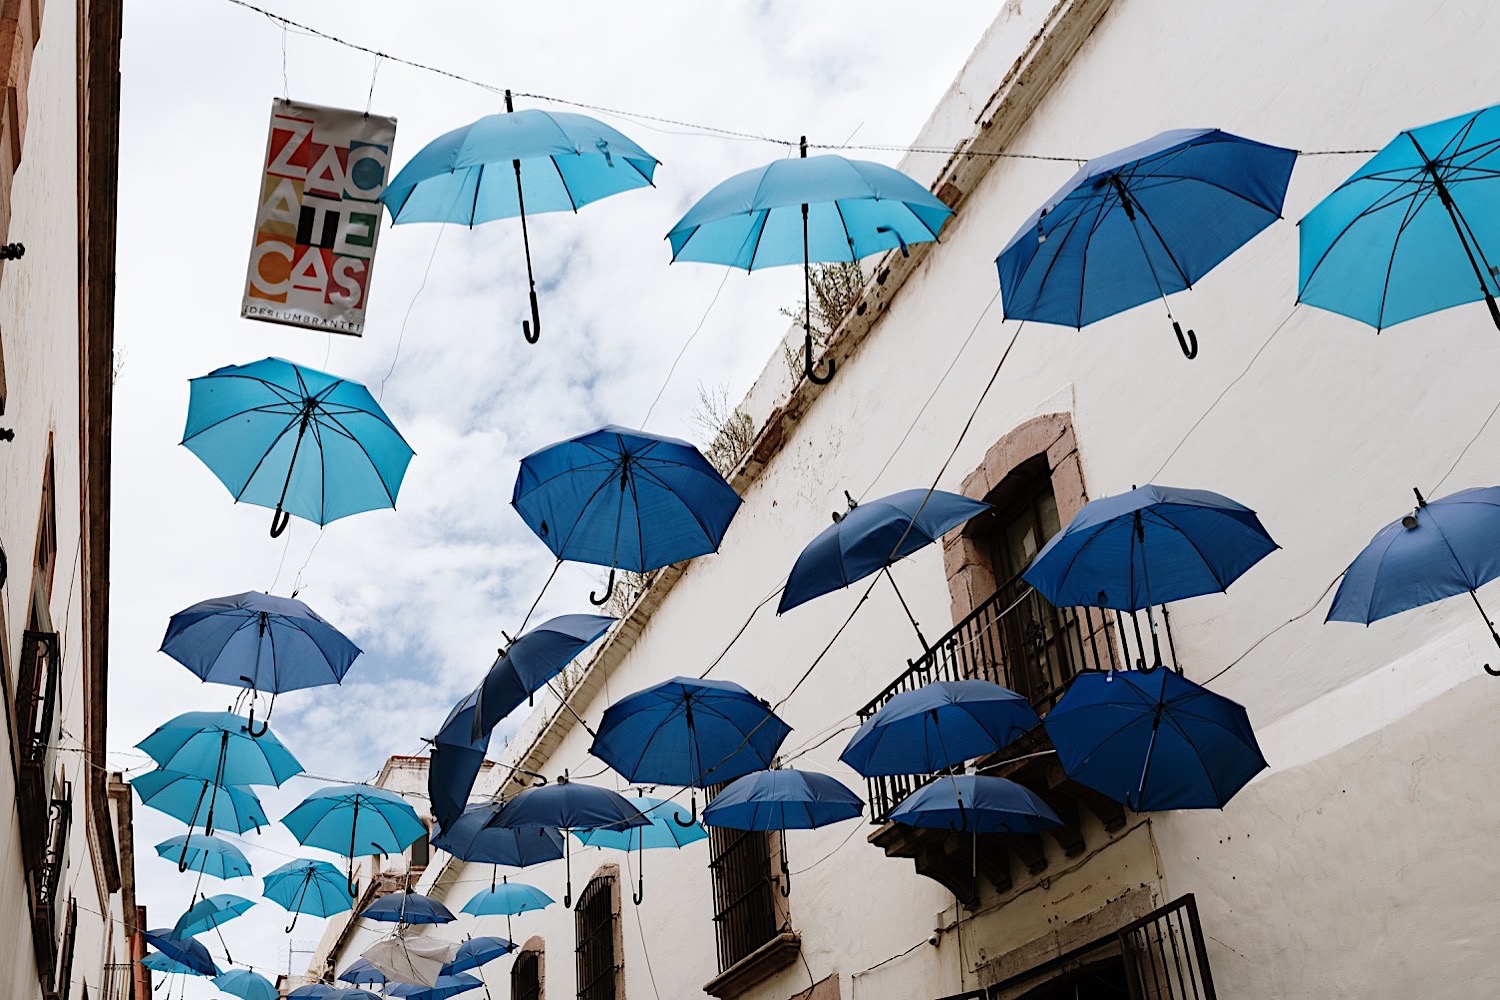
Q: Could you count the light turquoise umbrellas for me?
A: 14